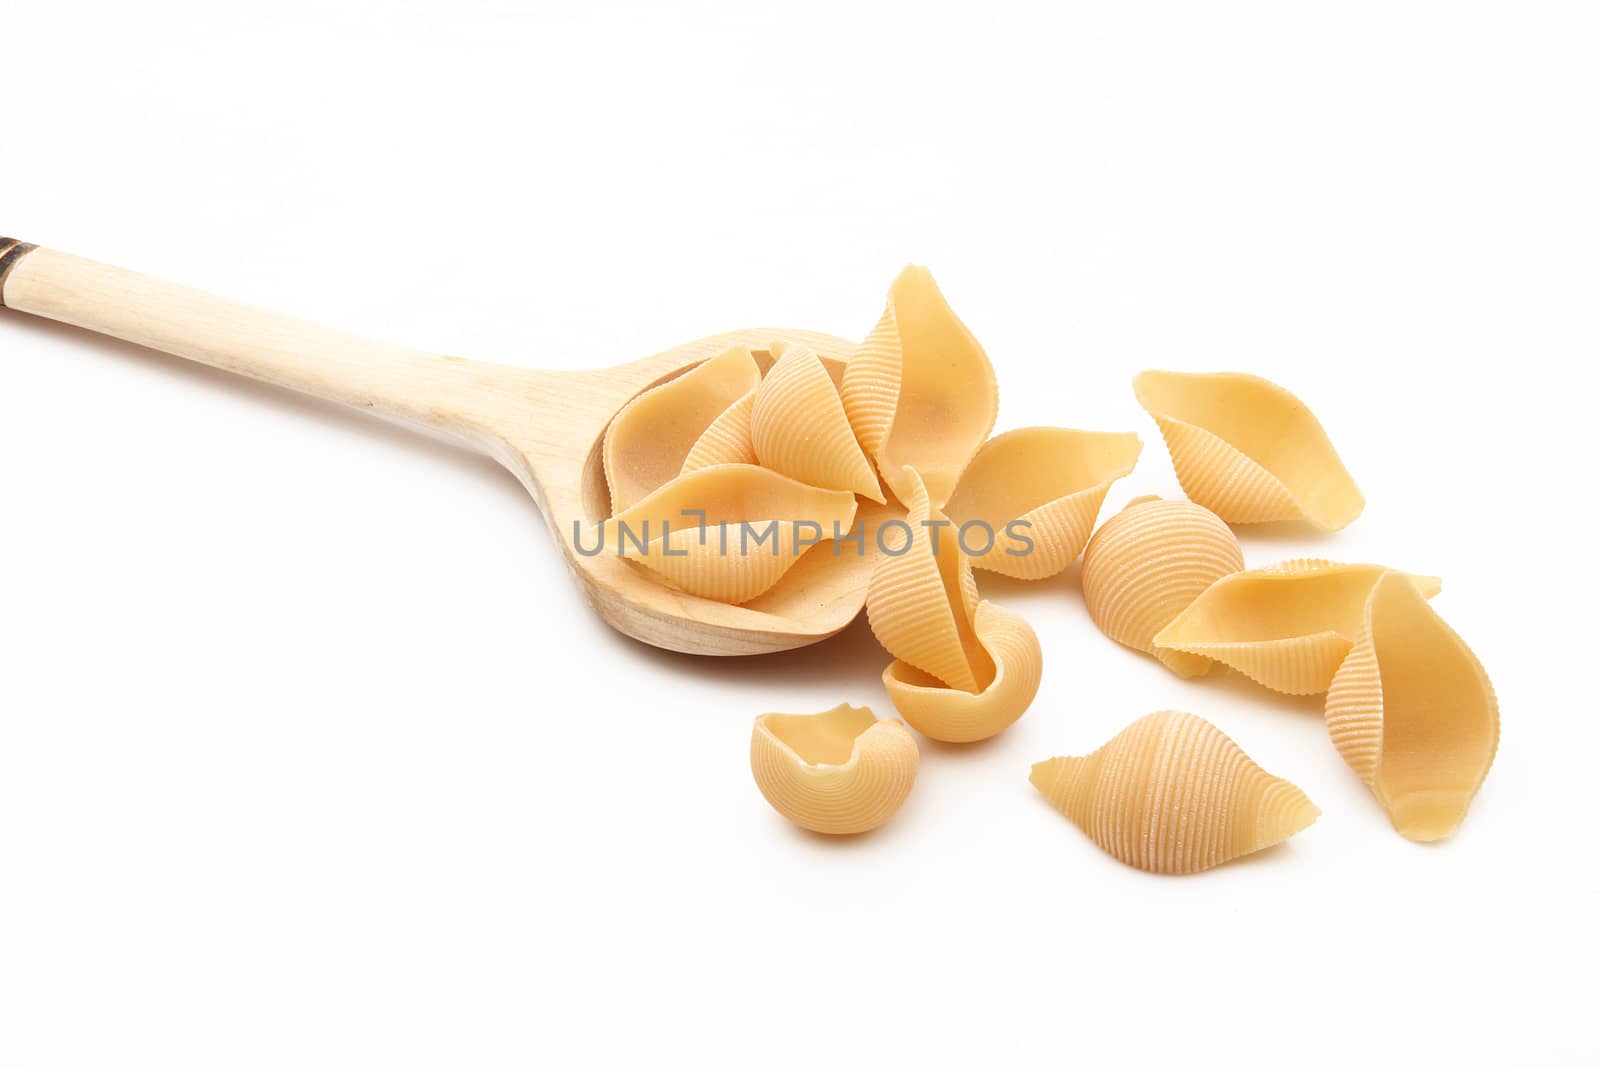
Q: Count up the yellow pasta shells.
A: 13